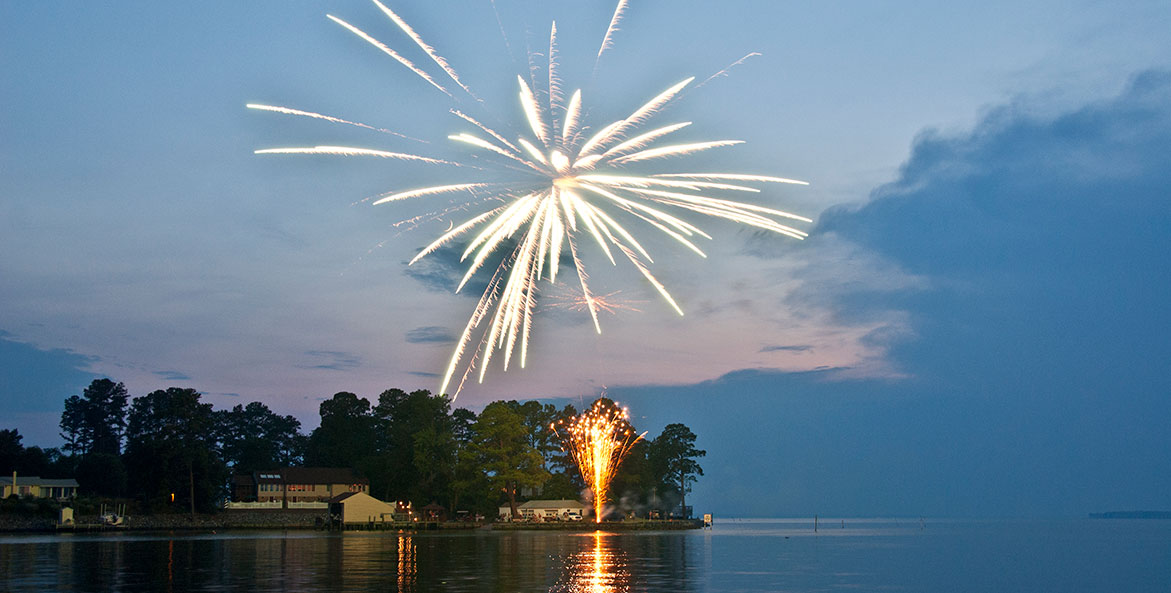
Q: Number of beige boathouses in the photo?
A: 1